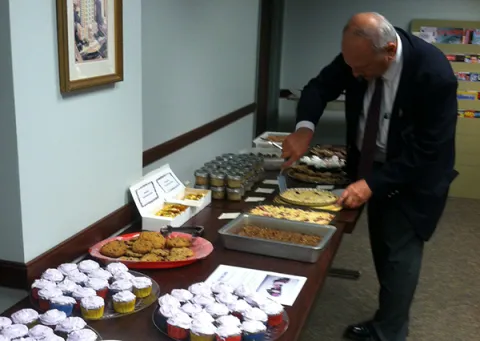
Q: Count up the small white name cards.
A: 5